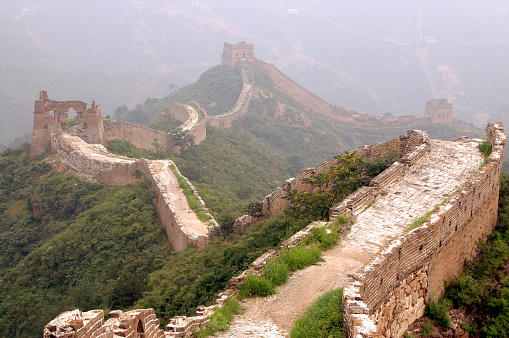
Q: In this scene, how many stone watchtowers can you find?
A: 3